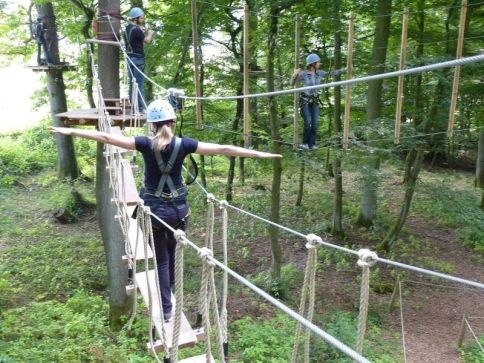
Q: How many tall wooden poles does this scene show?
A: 6